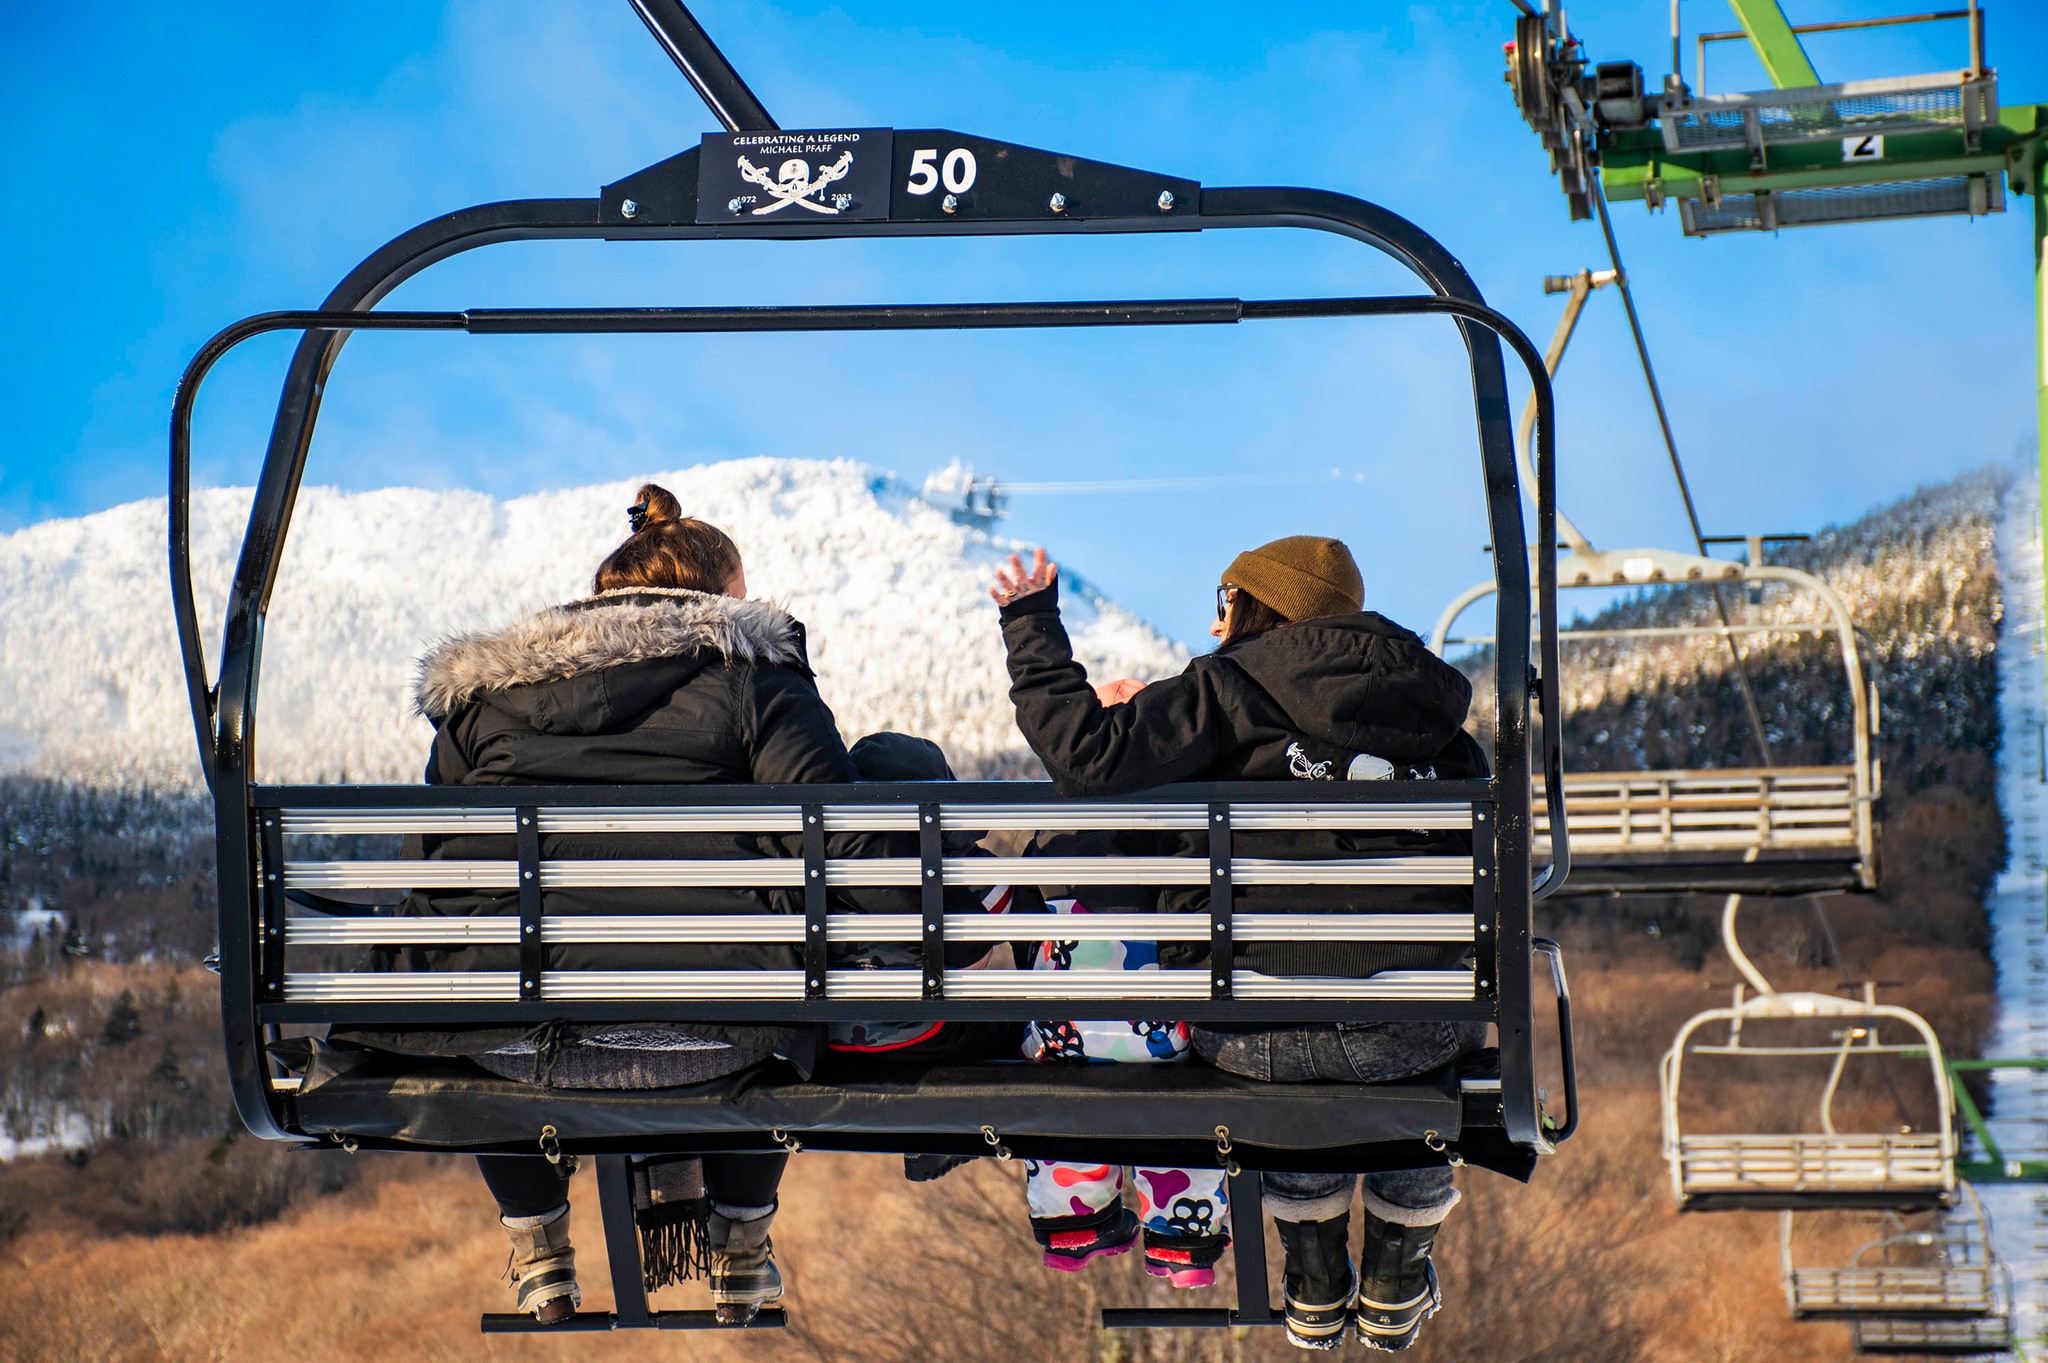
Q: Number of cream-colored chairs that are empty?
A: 4